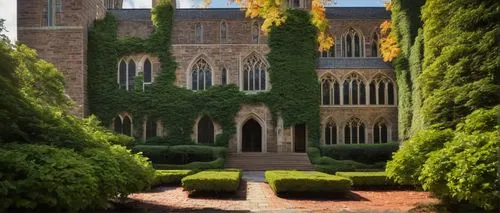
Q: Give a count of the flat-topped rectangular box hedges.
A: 4